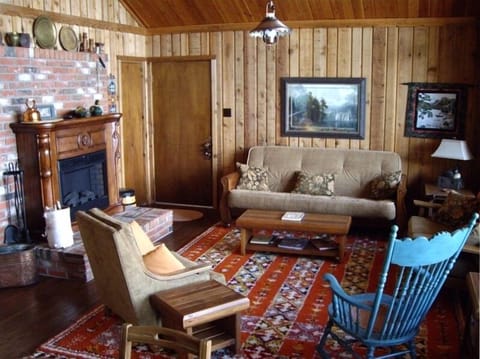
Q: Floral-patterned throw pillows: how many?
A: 3